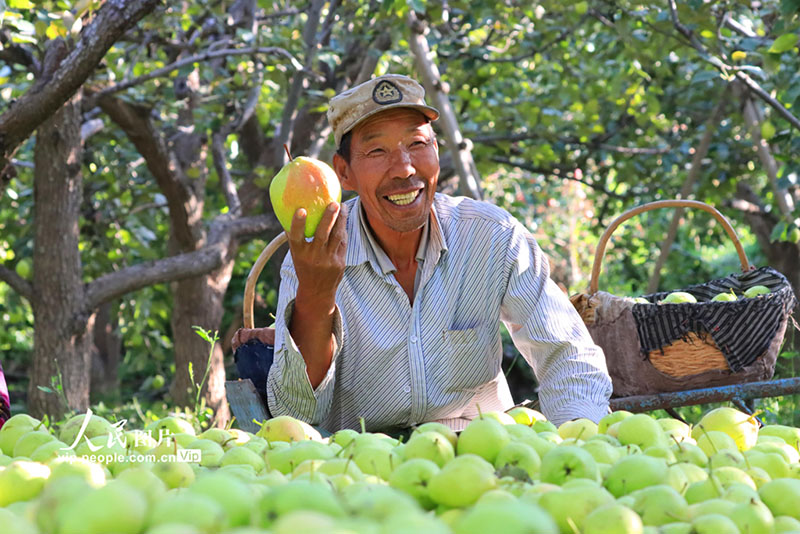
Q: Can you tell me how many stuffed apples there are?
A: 0